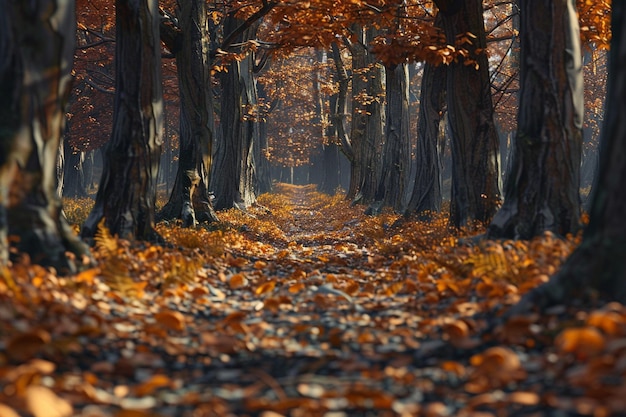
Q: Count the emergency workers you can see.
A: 0